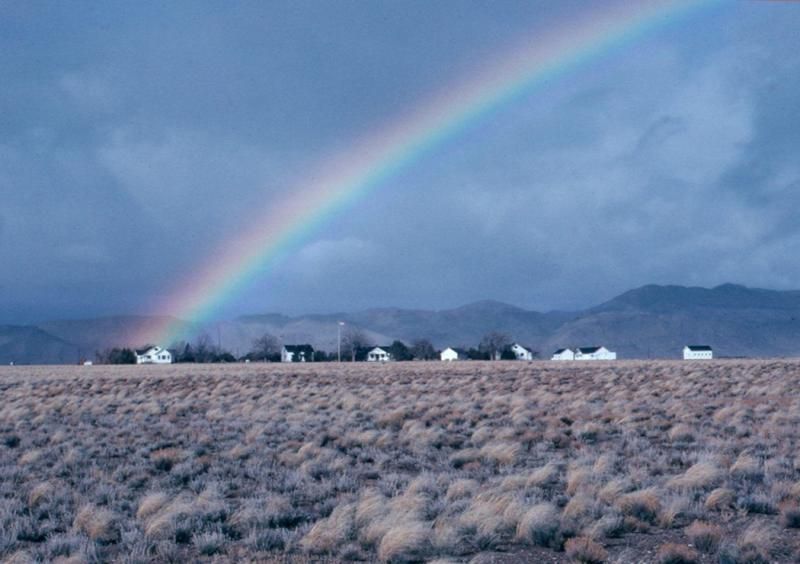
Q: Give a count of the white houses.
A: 8